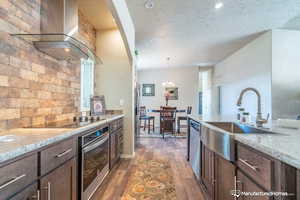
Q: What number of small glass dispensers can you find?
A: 2